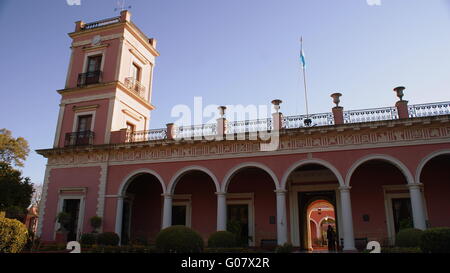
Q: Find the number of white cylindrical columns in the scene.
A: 6